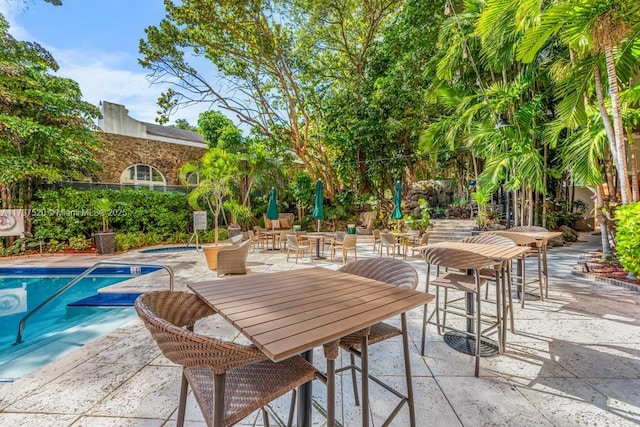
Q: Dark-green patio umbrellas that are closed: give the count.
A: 3